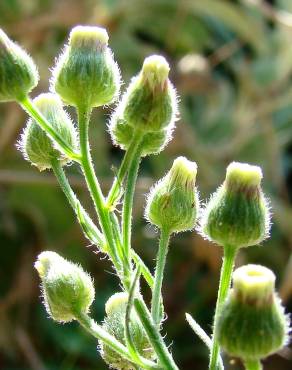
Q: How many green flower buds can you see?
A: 10